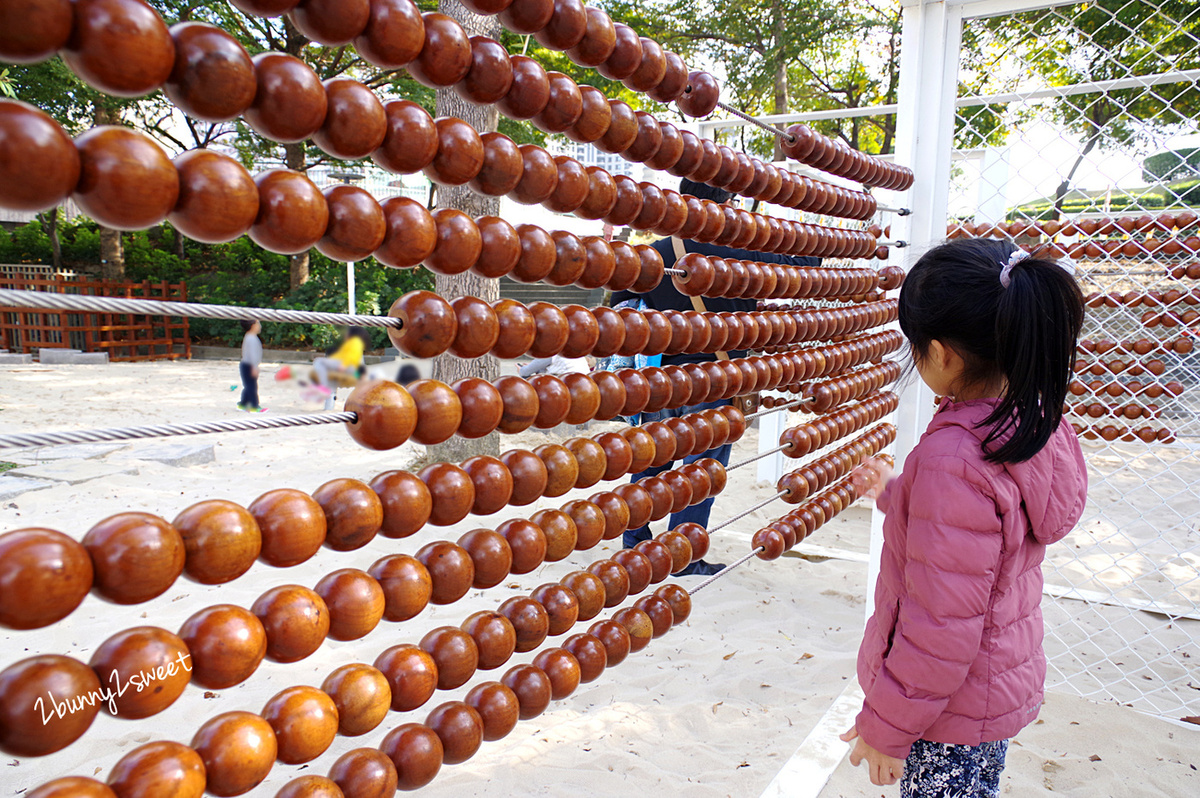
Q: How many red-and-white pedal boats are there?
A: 0